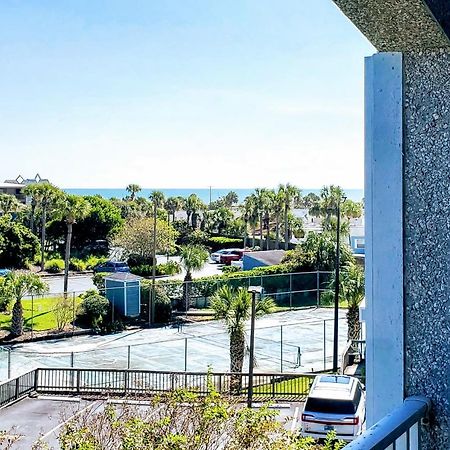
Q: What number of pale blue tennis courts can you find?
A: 1